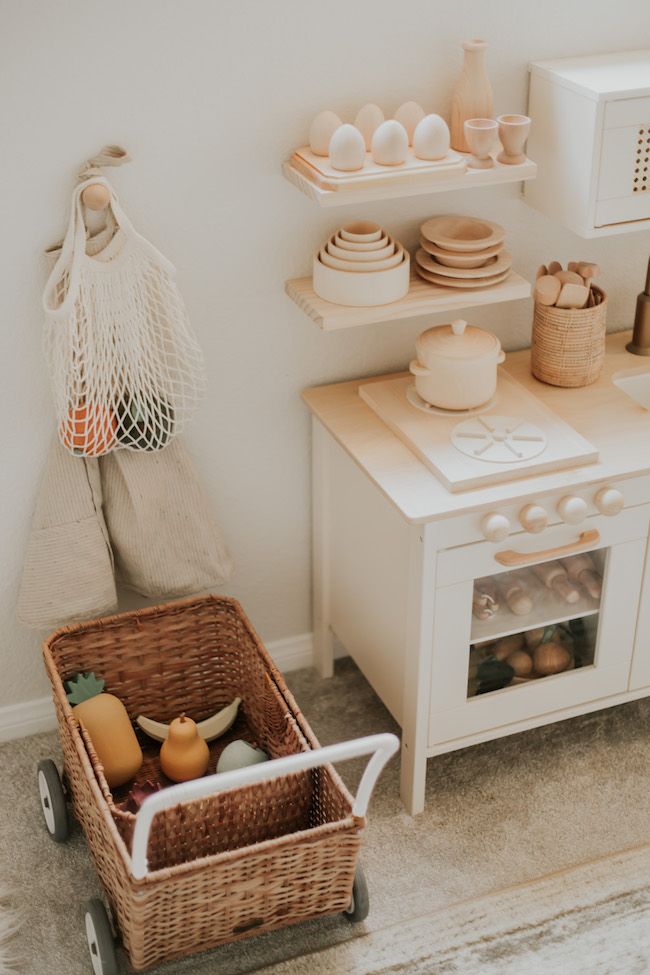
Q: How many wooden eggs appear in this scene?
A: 6